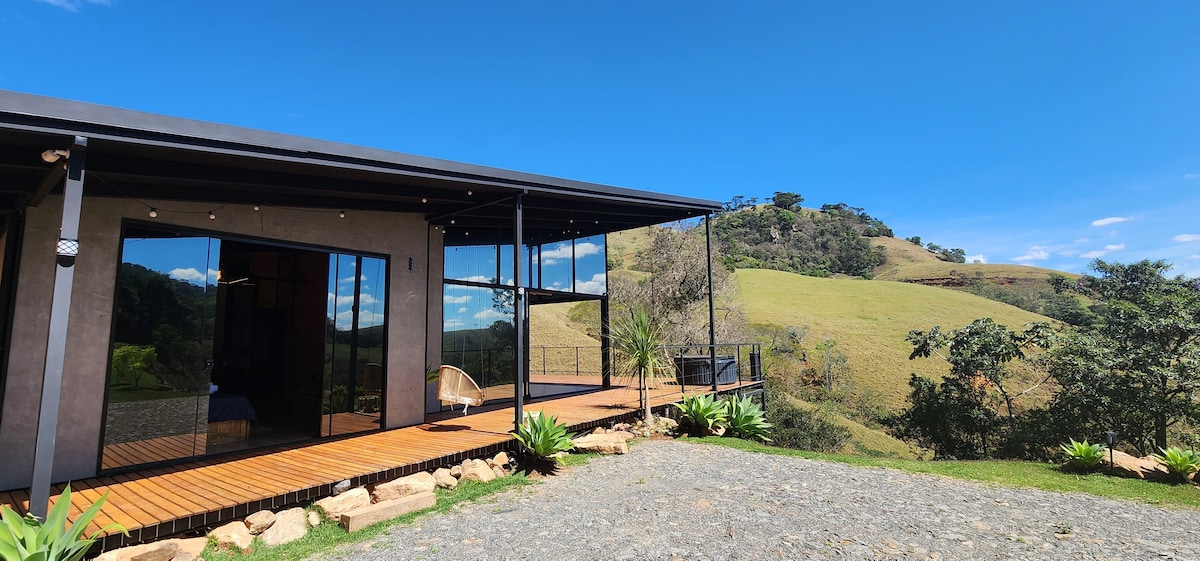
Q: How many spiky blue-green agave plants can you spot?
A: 6